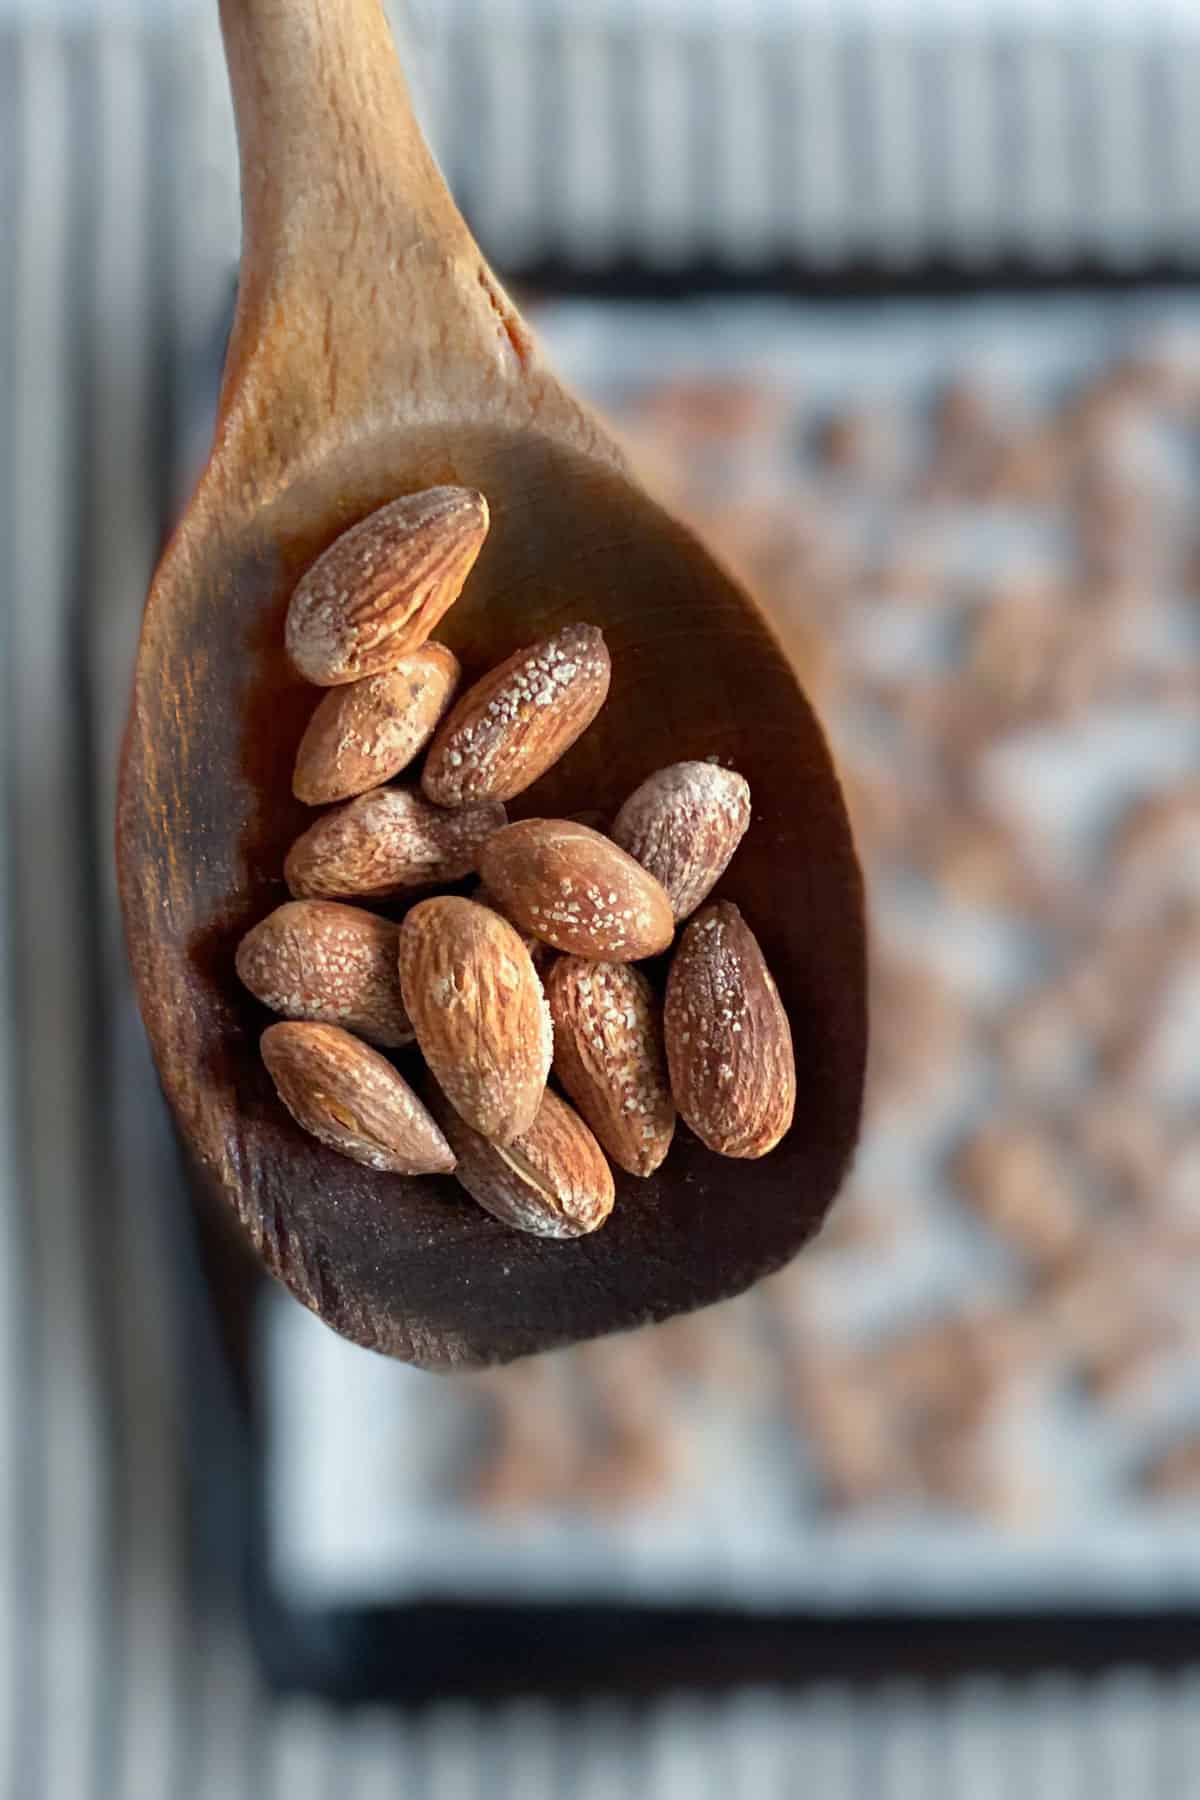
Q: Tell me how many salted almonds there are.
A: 12